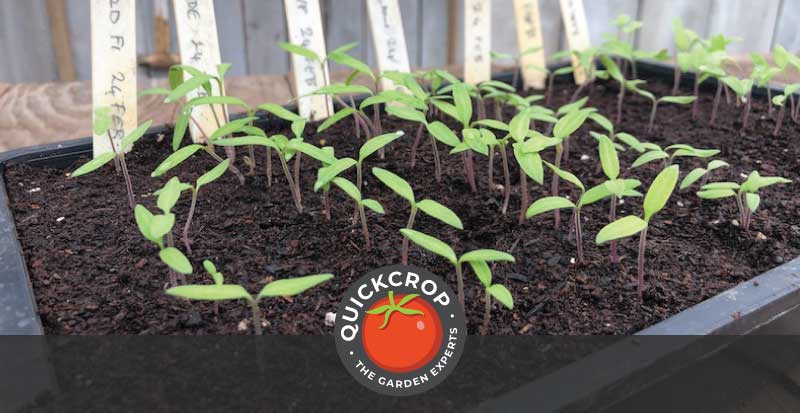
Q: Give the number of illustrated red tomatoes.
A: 1